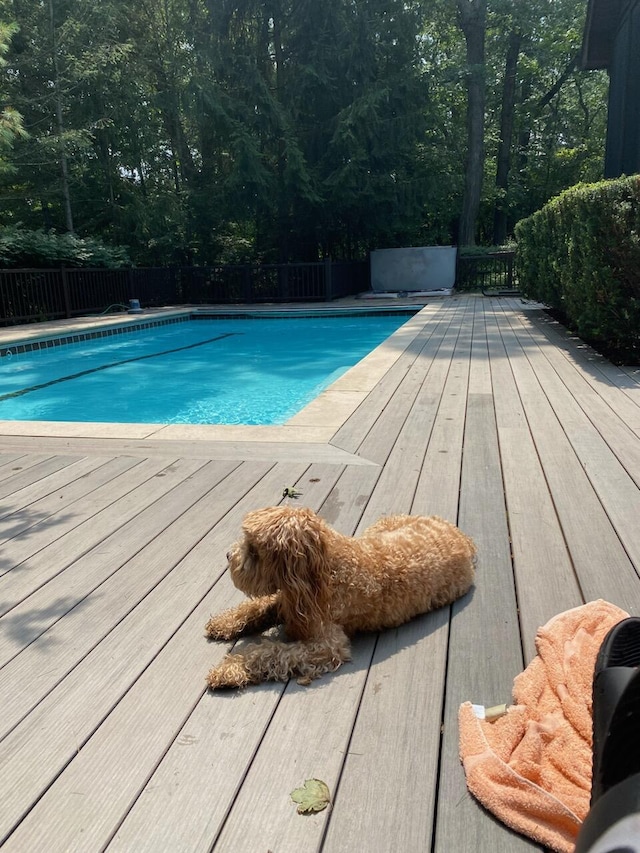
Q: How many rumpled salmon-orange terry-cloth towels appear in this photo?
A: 1